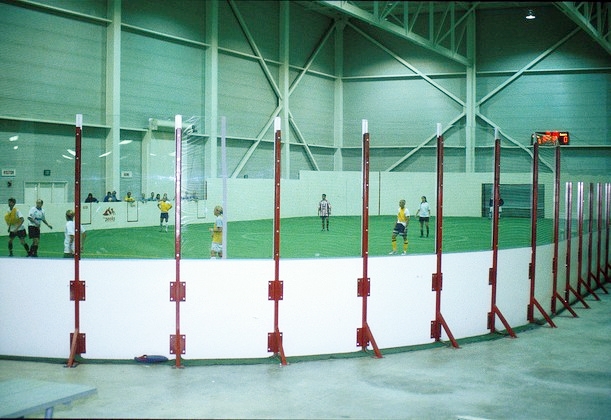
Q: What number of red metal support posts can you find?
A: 13